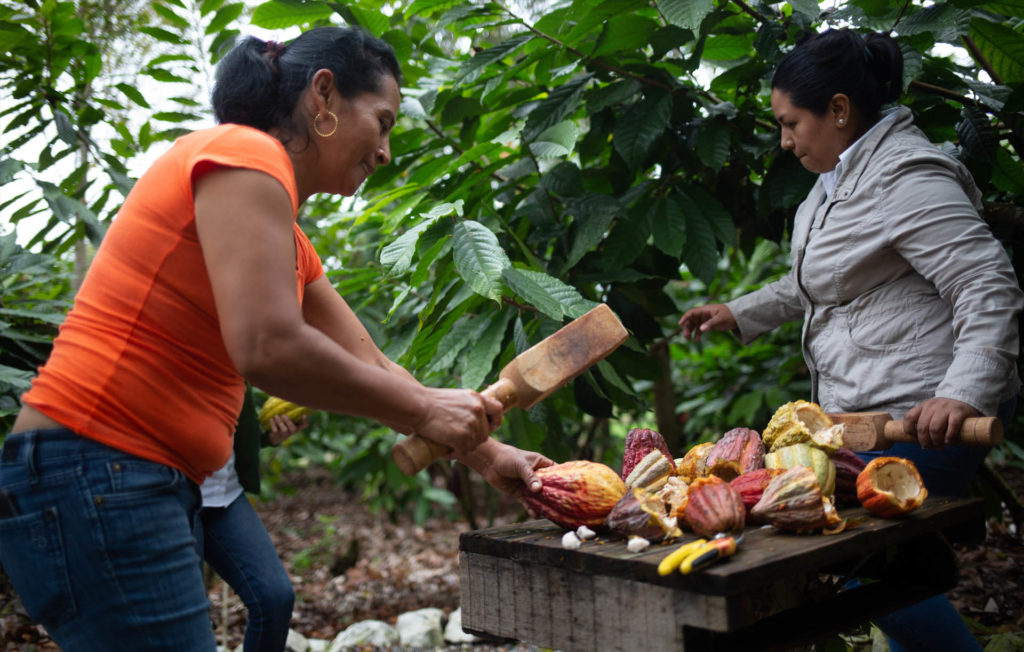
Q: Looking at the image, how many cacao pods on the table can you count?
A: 13